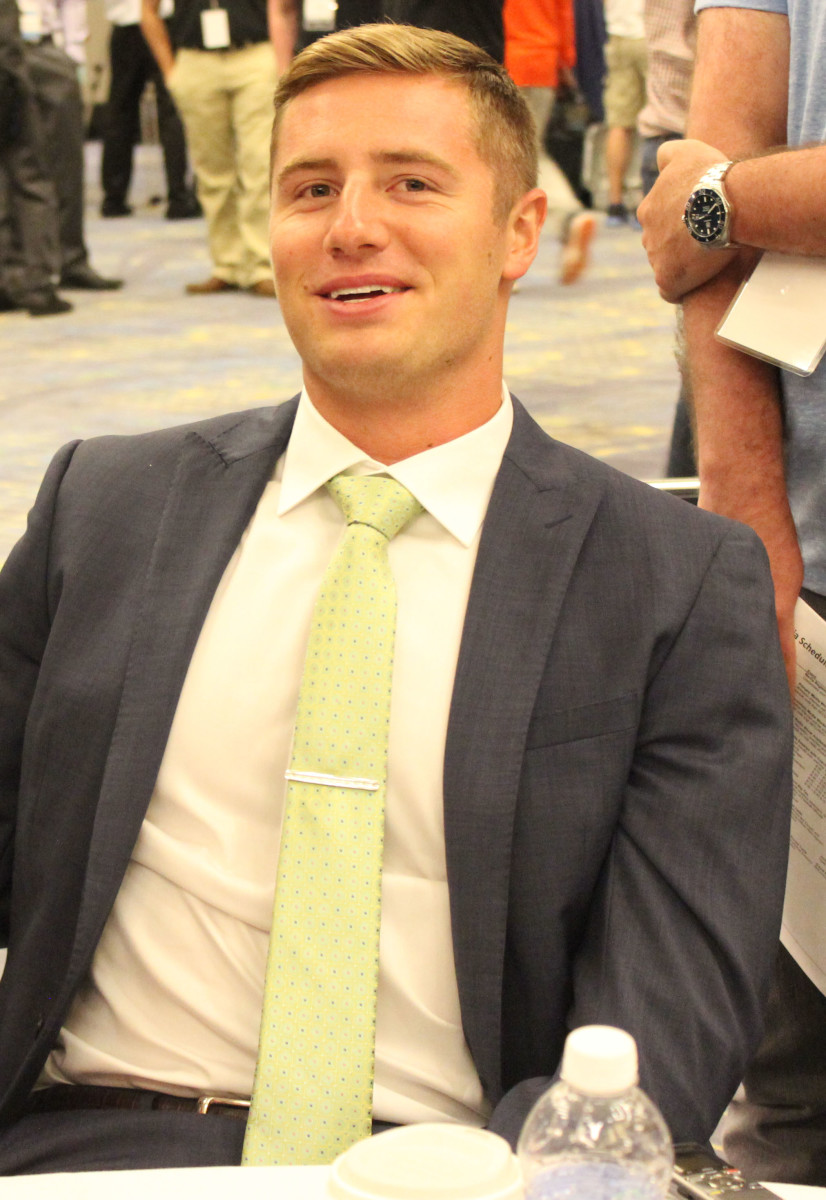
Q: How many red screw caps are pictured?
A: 0